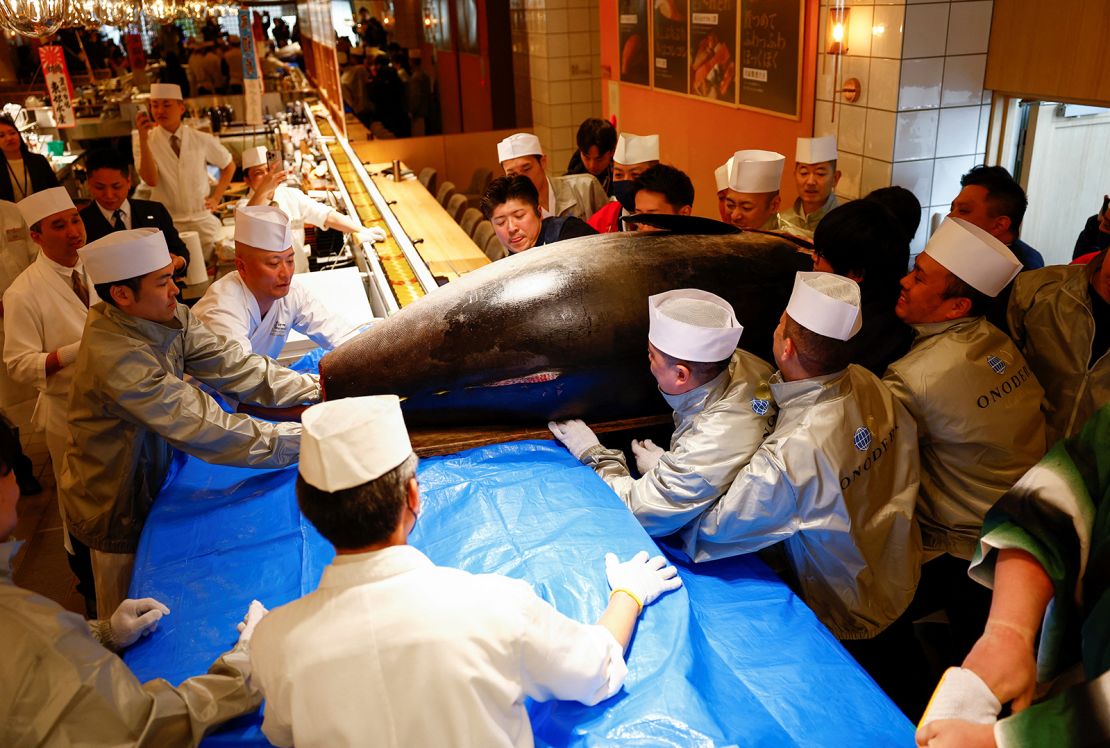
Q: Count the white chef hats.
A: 14